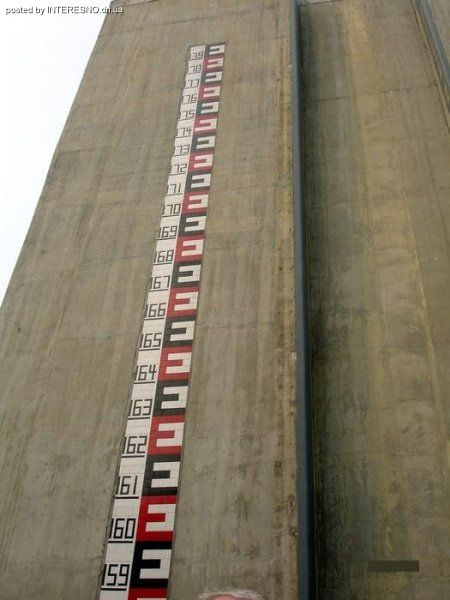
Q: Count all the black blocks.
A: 11